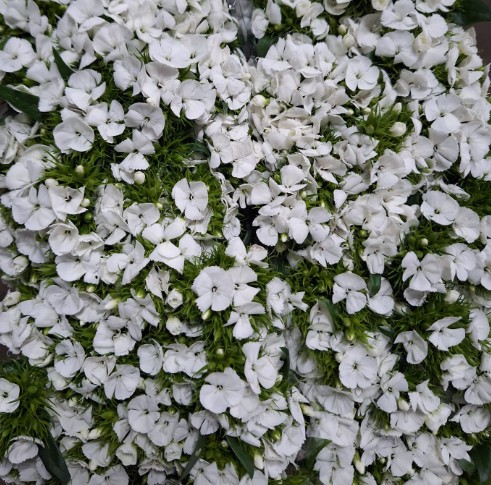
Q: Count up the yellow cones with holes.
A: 0